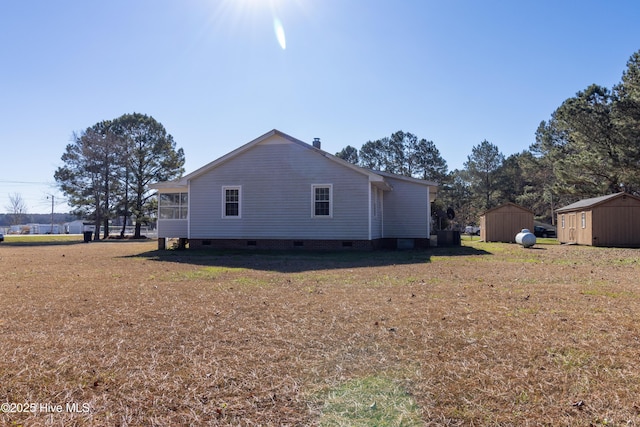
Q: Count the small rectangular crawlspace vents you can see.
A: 4